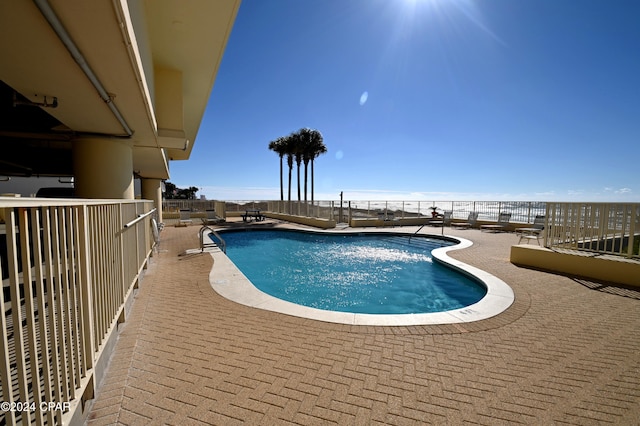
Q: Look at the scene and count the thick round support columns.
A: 2